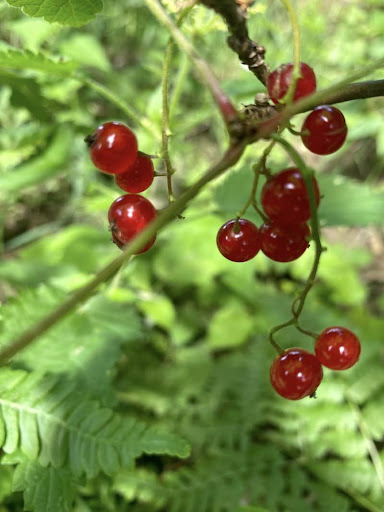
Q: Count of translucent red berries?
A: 10